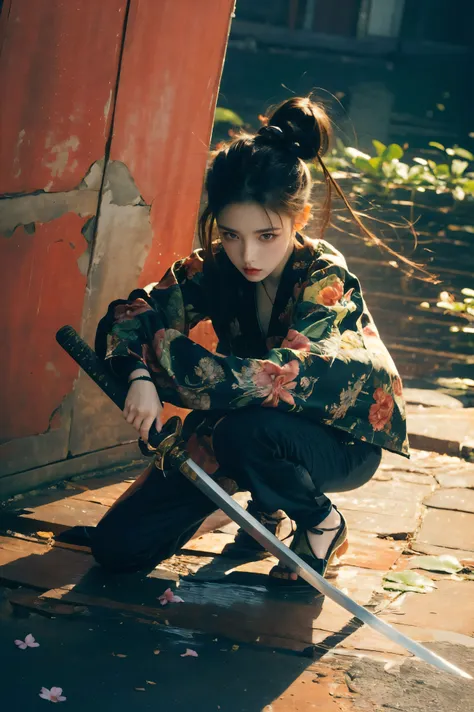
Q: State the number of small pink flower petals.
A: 4